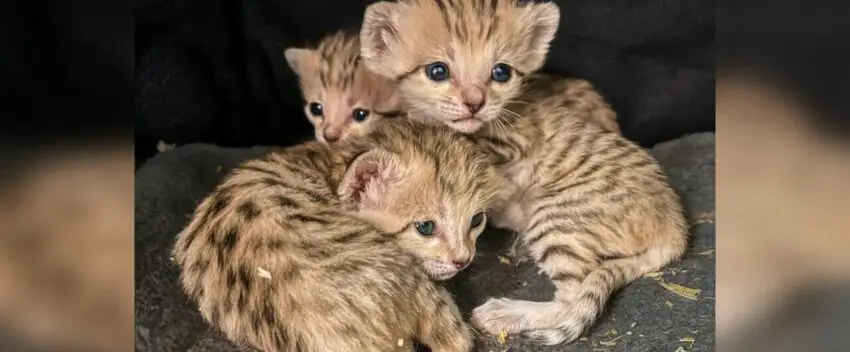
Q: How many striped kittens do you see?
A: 3